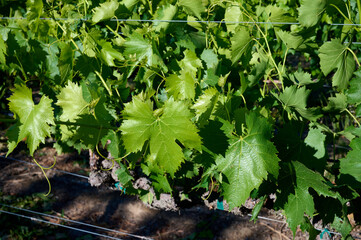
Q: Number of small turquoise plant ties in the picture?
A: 3